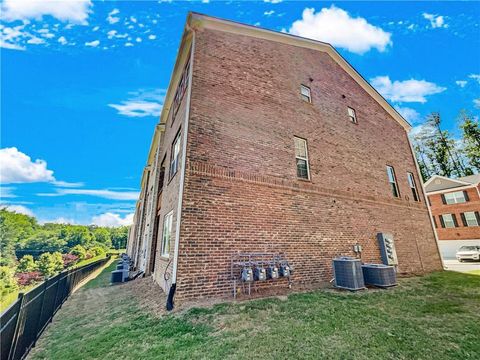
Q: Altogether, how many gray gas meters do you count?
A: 4